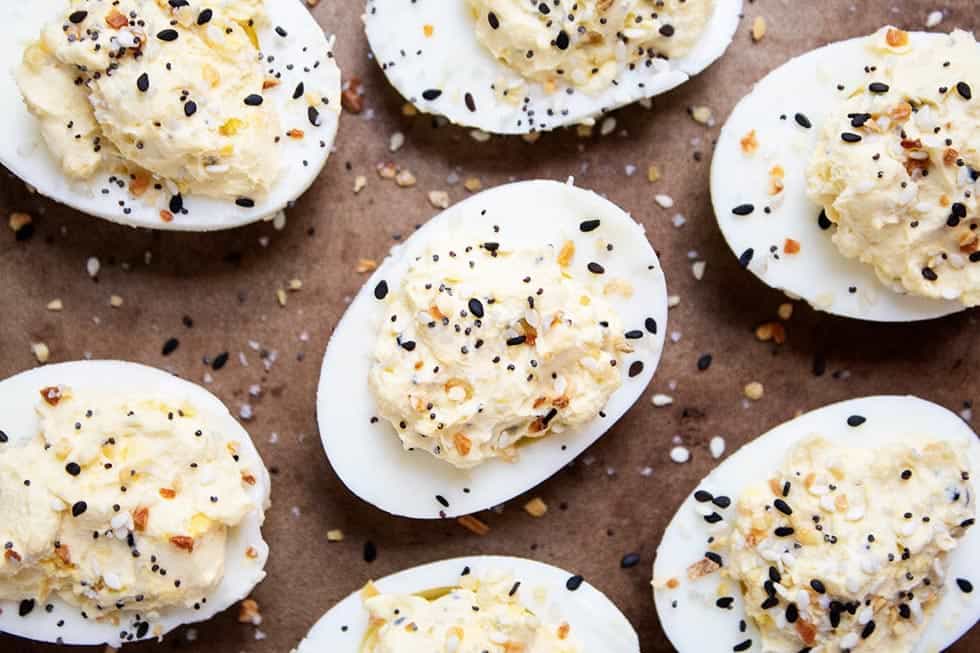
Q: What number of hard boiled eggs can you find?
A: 7